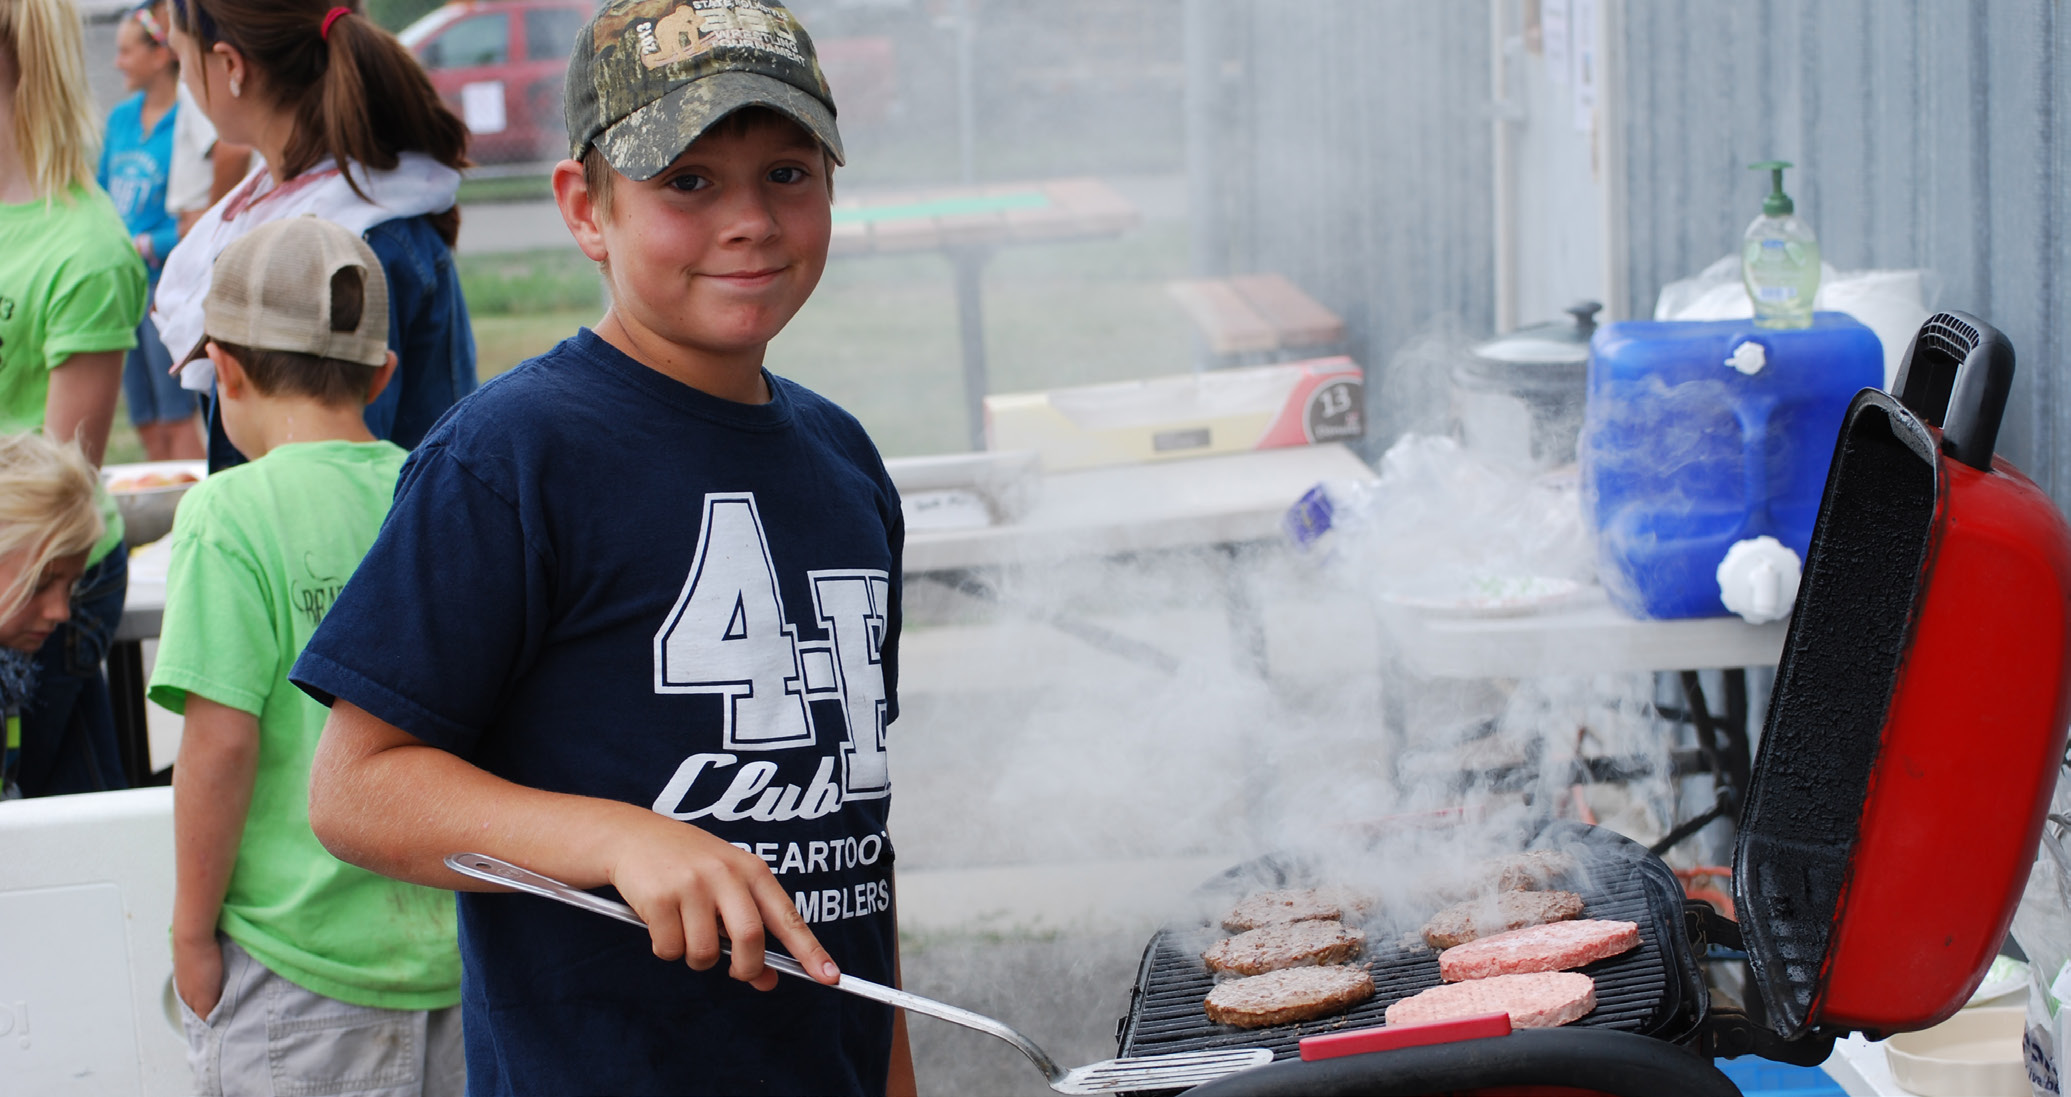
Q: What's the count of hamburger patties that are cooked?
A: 5